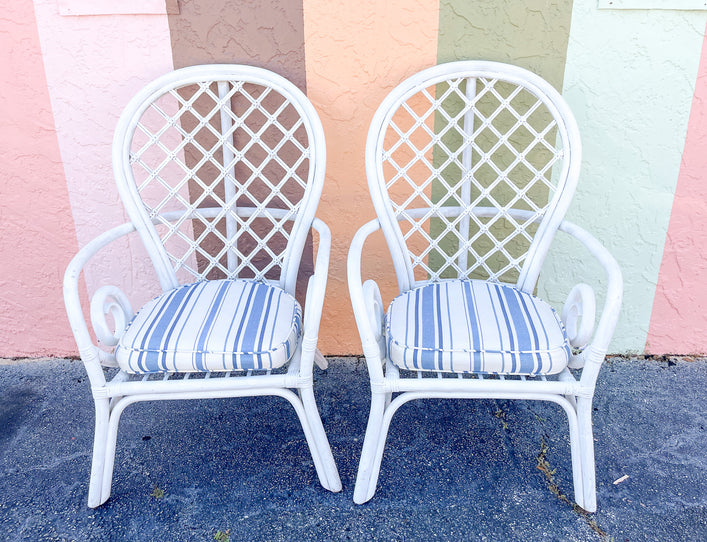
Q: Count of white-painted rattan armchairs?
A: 2